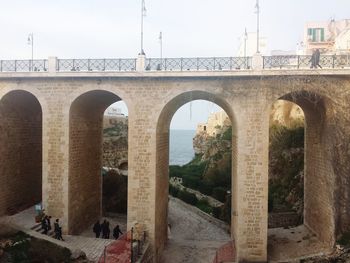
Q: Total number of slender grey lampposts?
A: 5